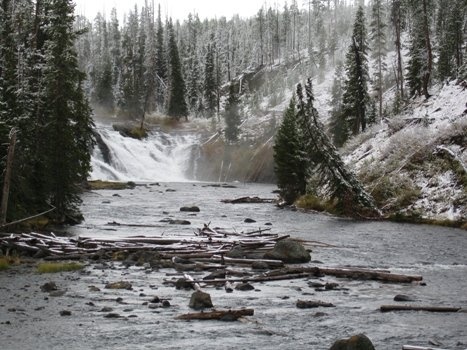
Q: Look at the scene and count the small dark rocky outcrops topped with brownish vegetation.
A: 1